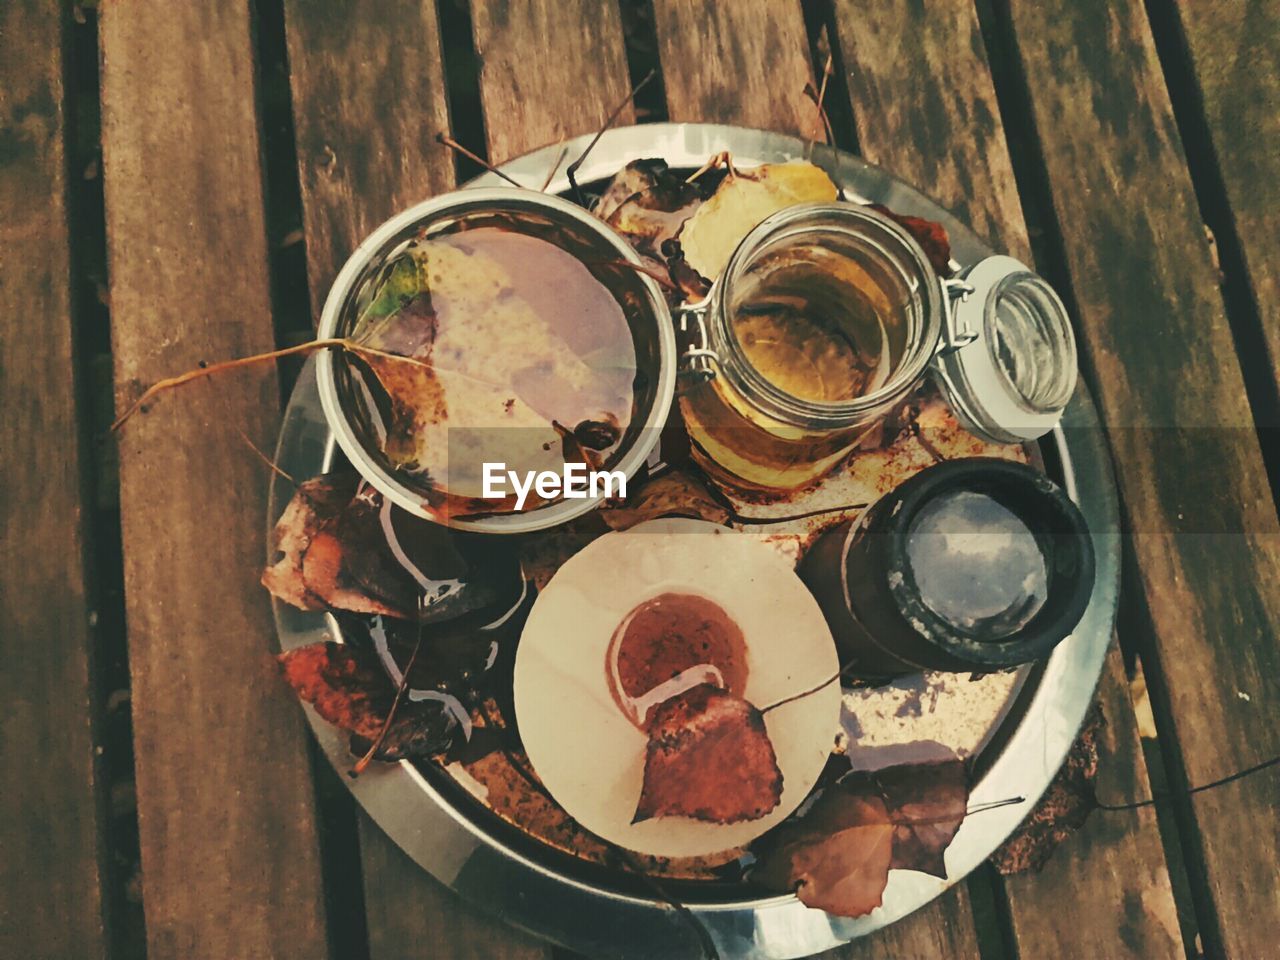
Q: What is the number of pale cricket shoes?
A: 0